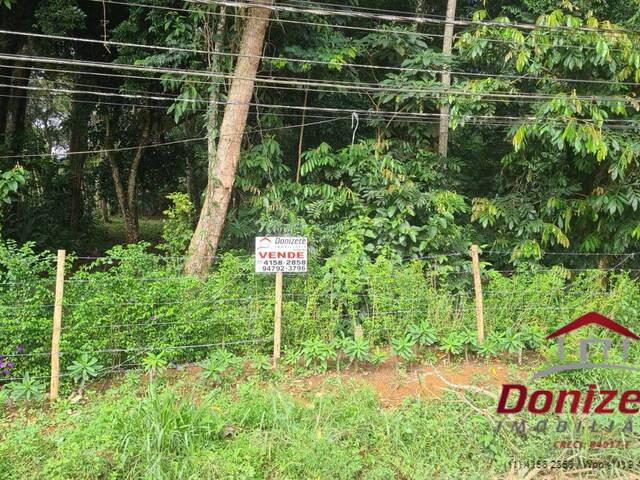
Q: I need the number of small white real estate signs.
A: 1